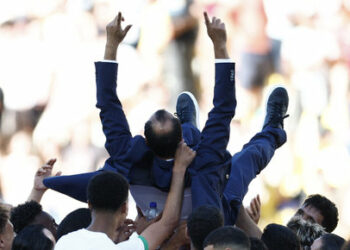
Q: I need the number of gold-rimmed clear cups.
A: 0